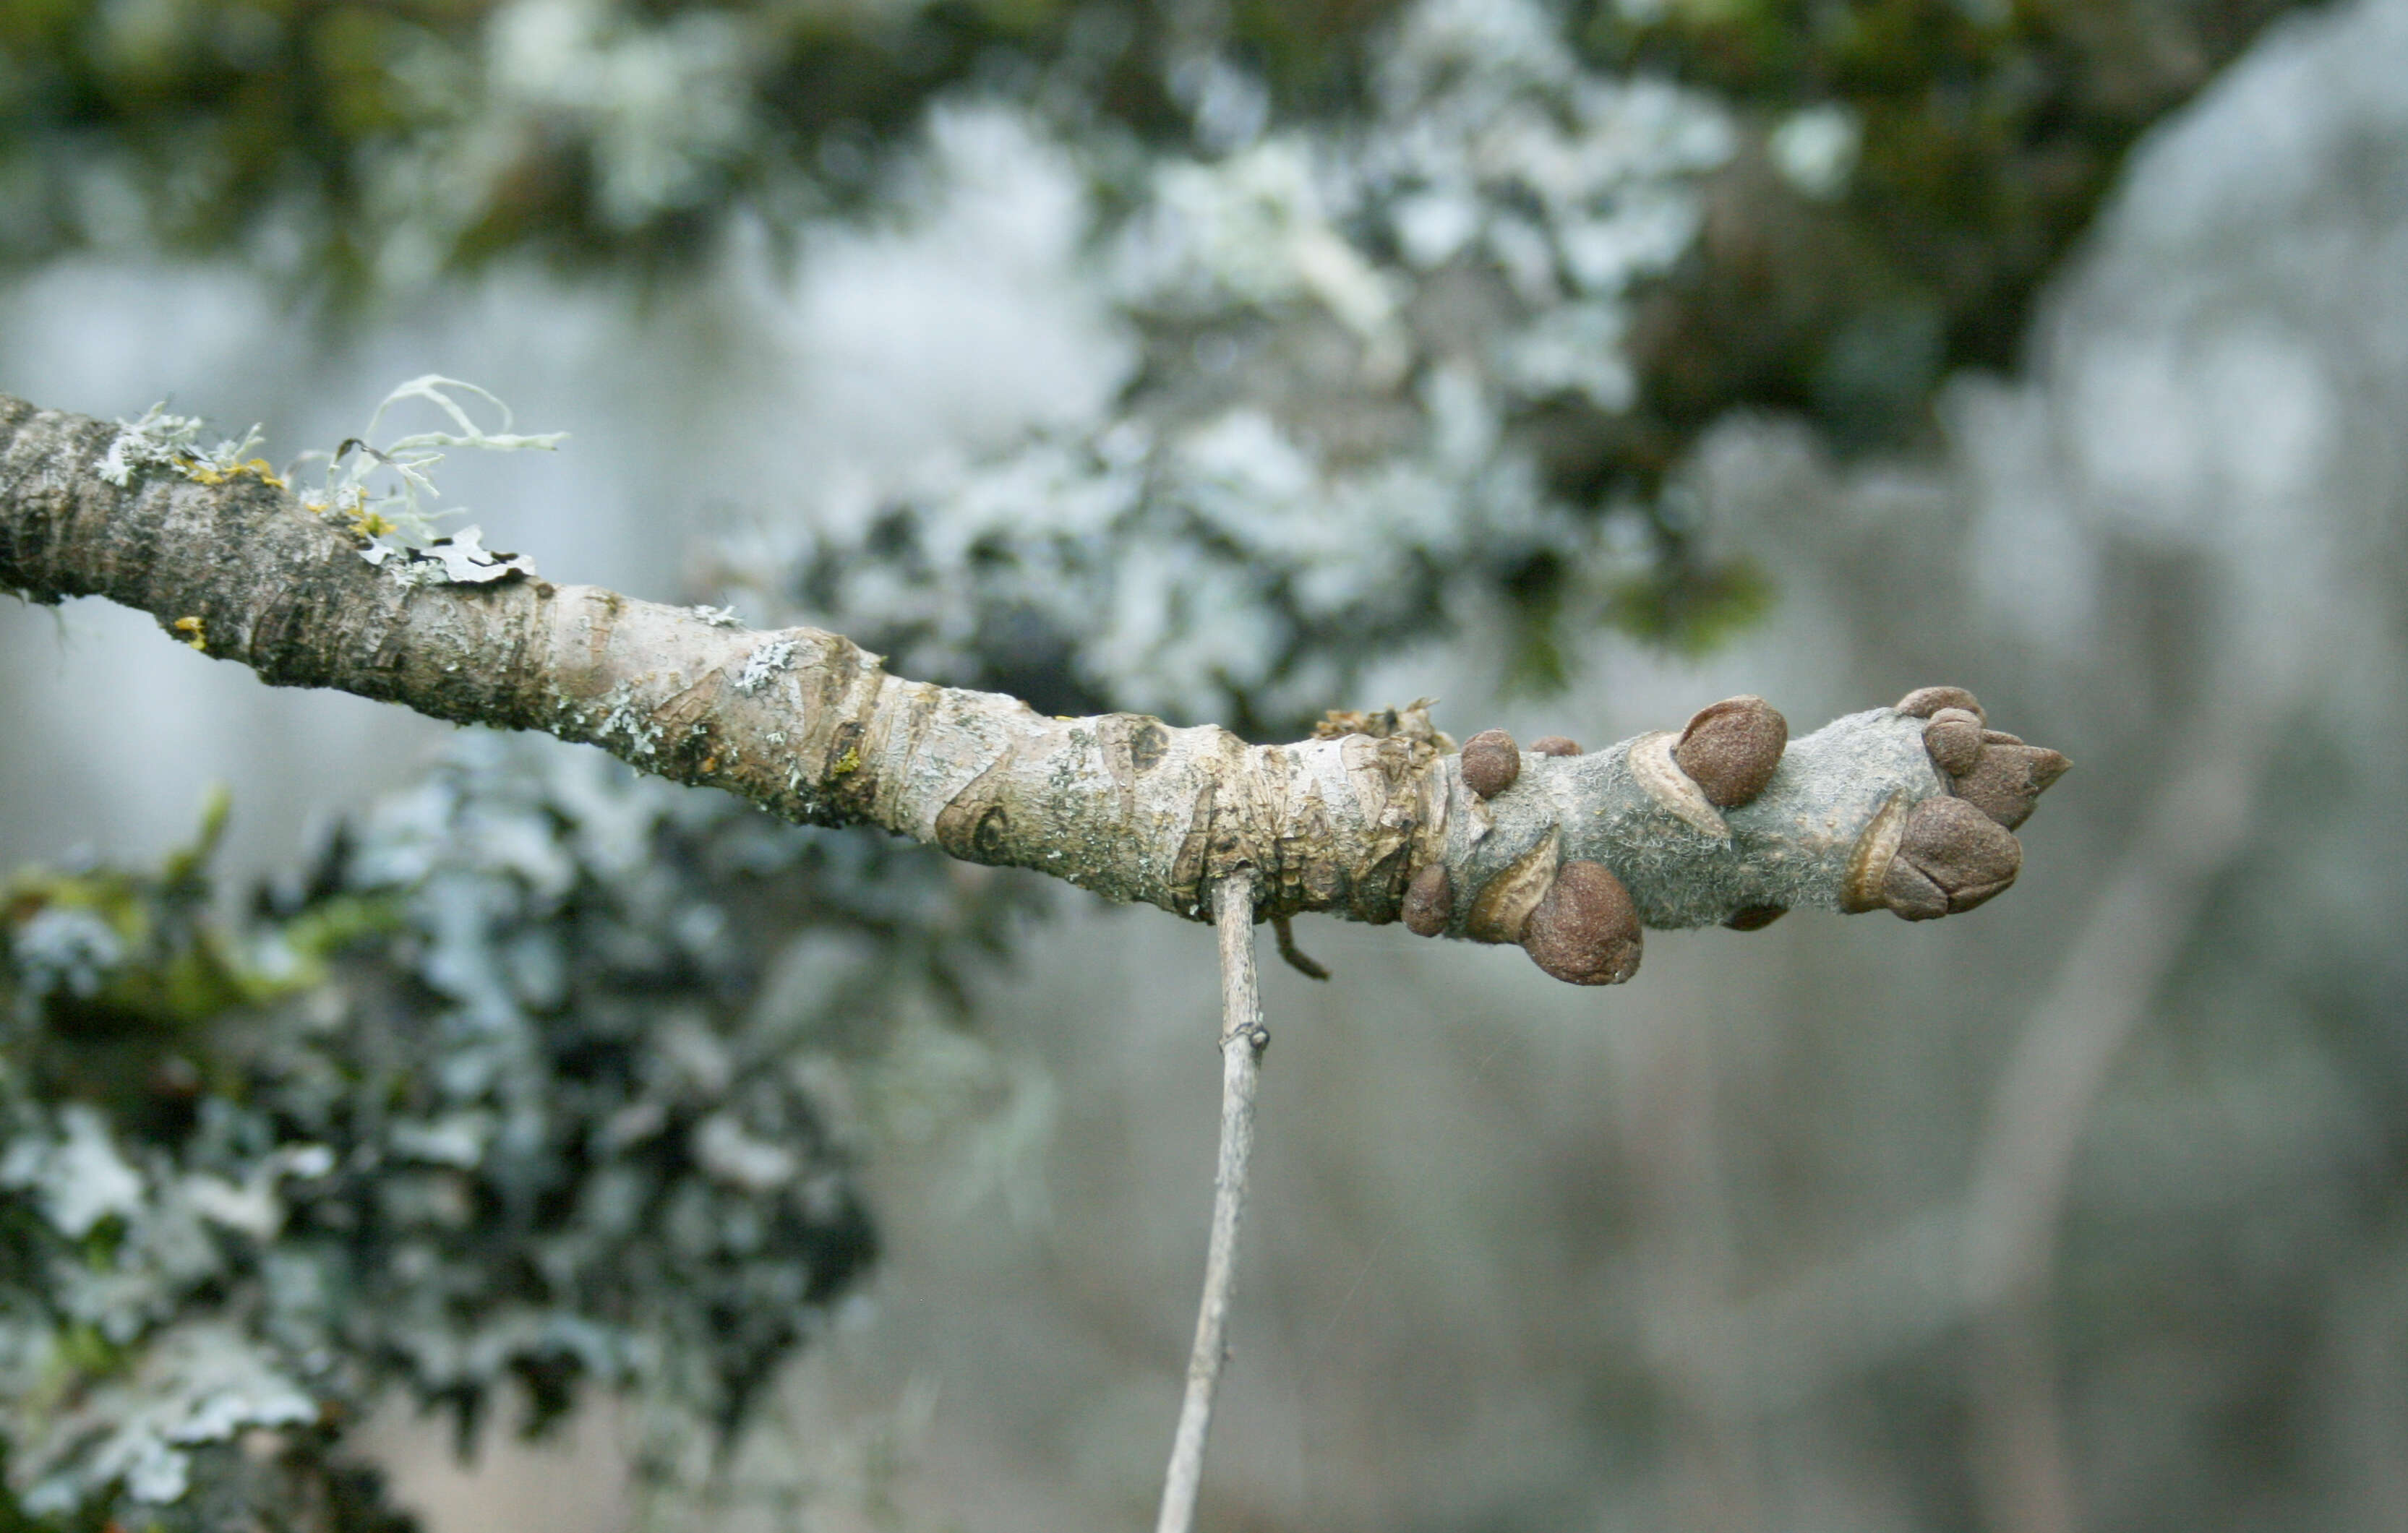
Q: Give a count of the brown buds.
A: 10